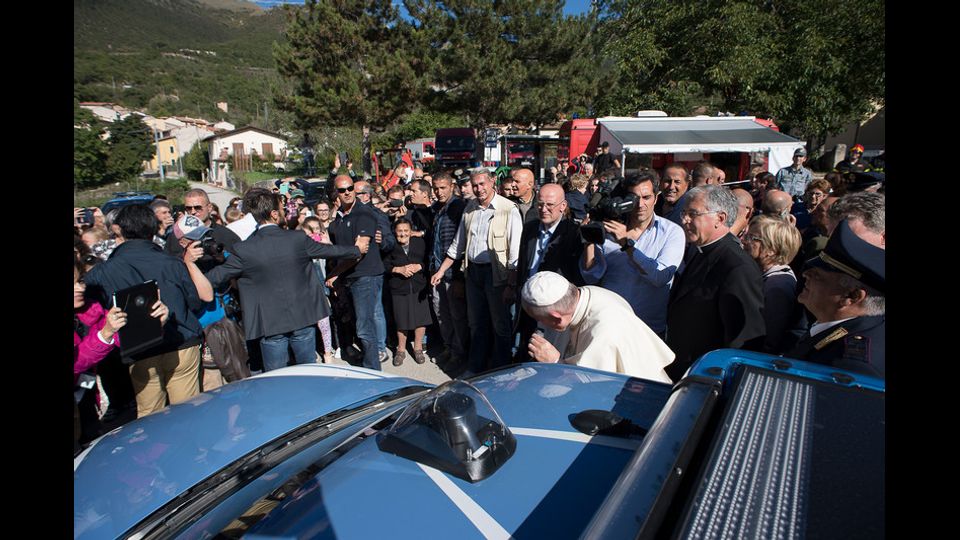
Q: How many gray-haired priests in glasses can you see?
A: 1